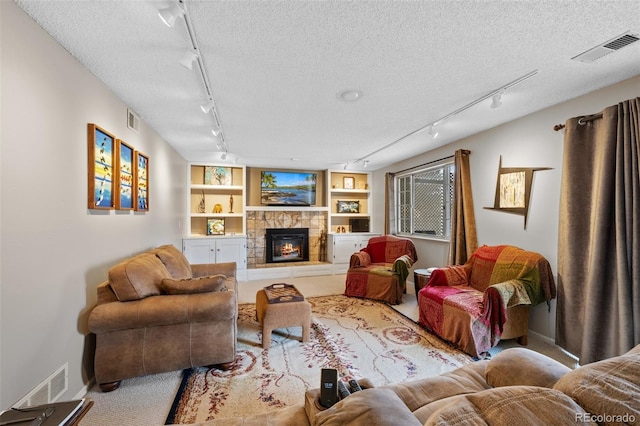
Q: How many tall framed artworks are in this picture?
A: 3